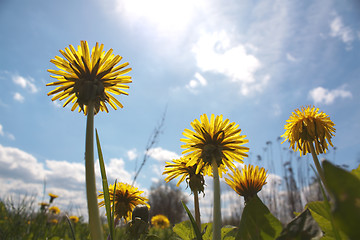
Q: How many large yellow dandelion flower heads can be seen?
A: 6